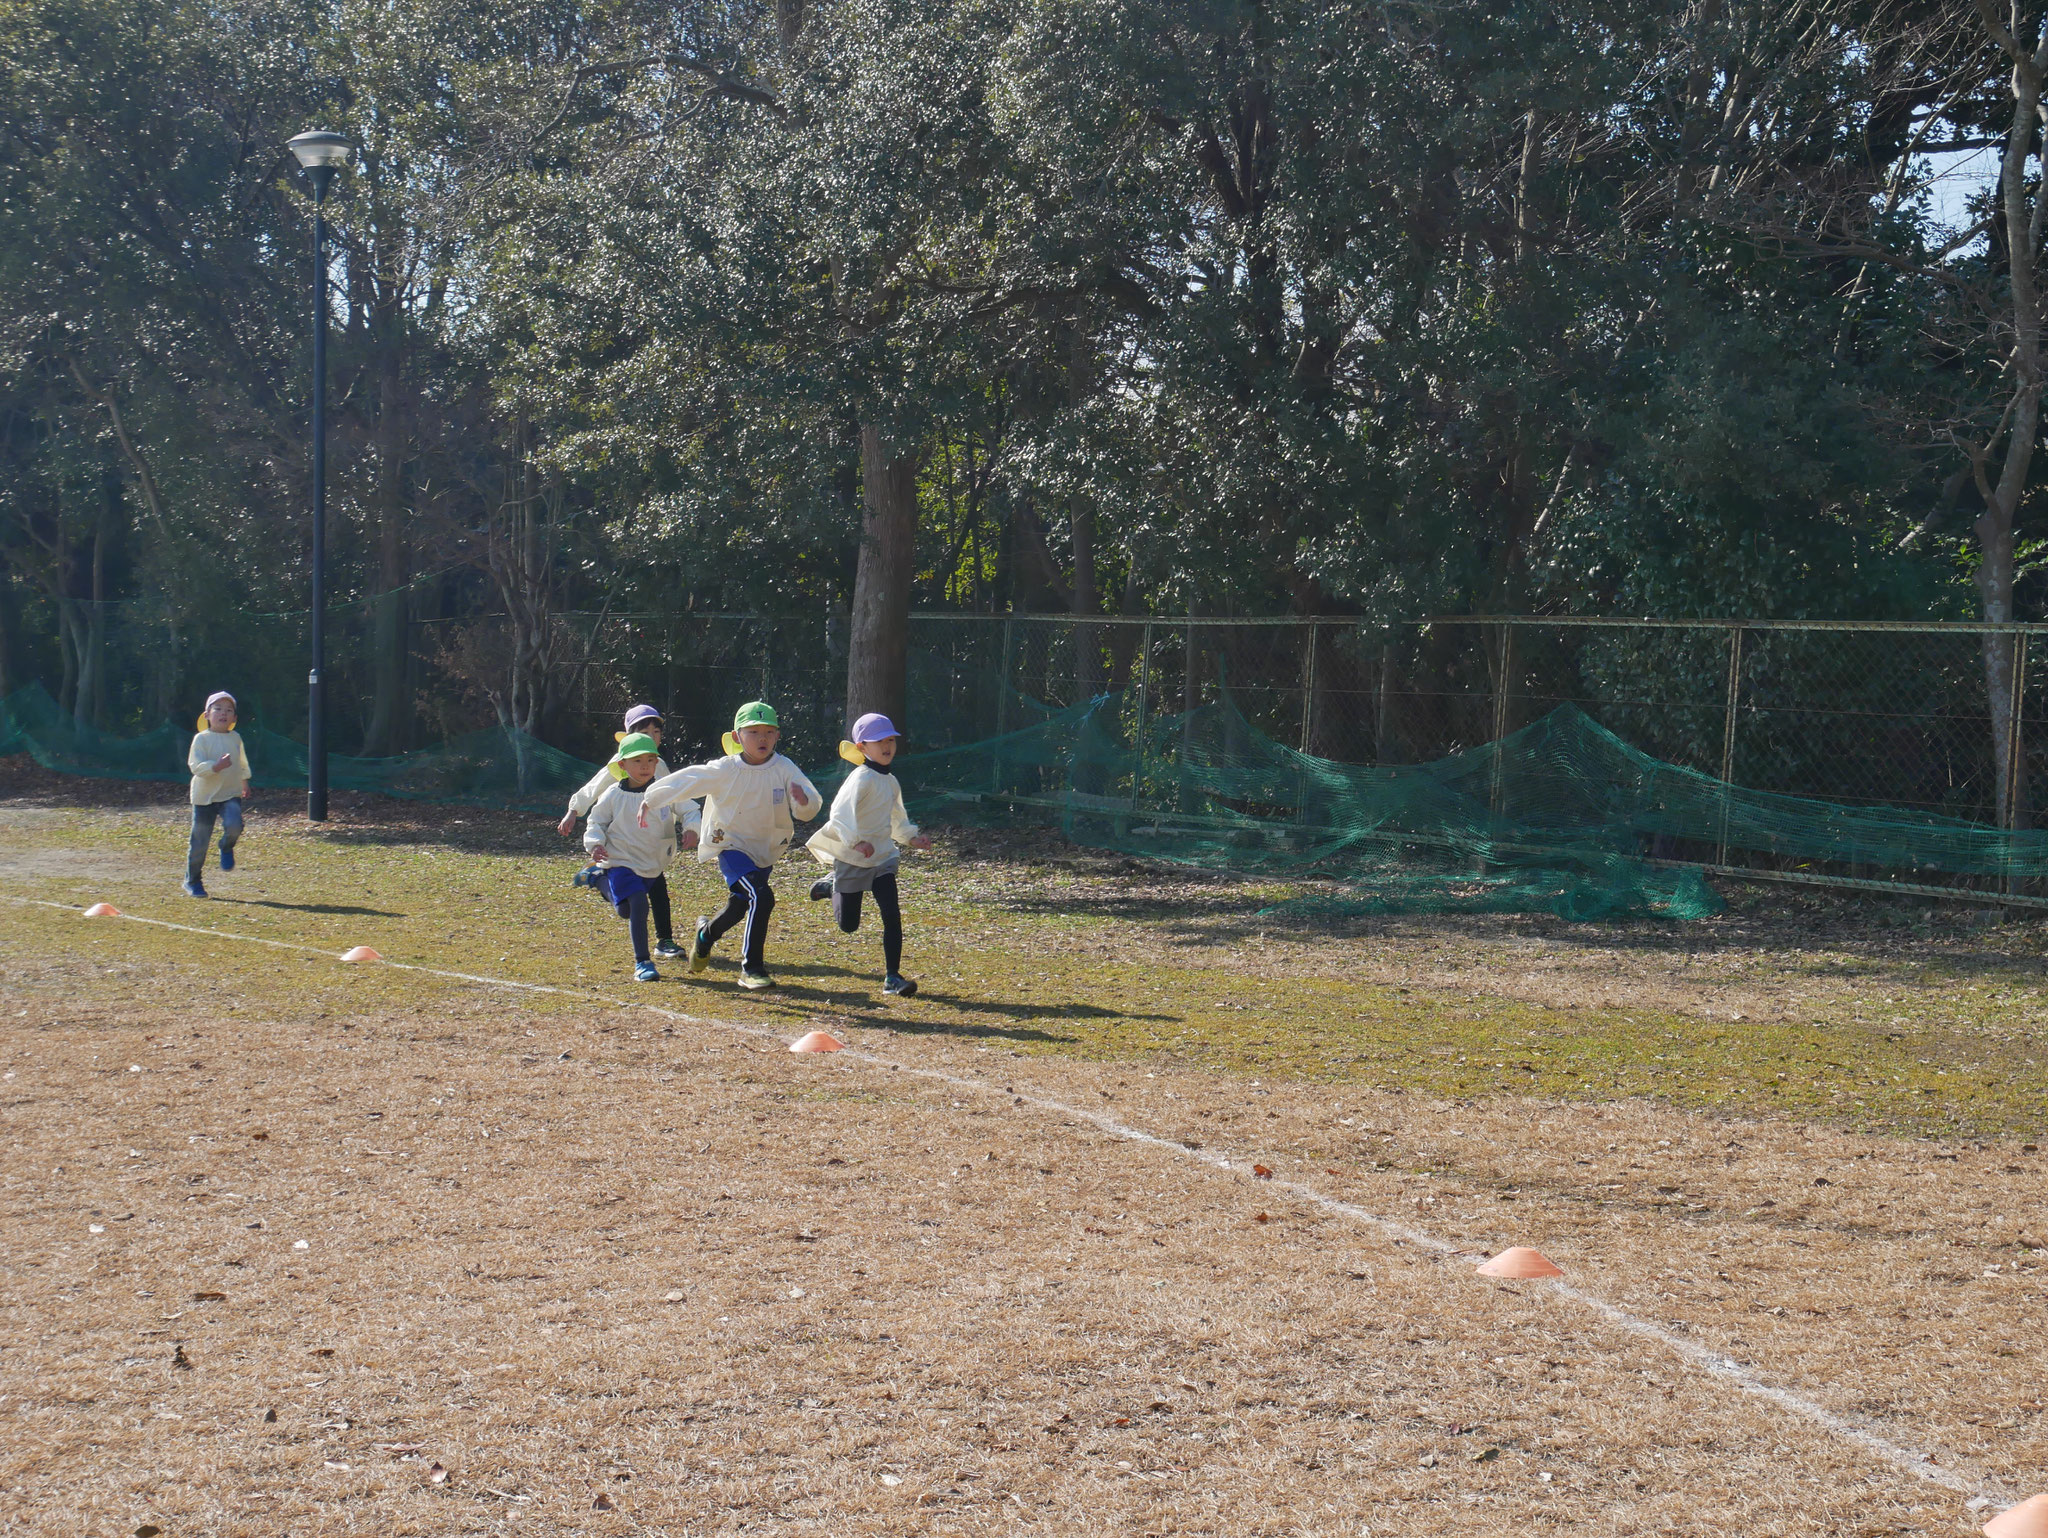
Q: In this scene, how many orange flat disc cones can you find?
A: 5